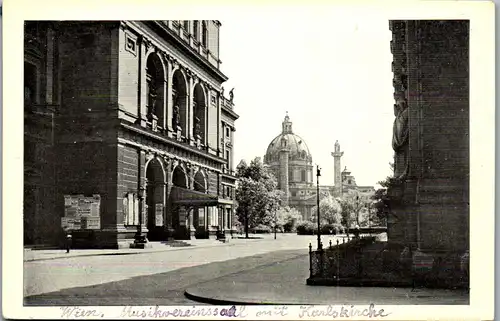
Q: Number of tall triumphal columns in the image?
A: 2